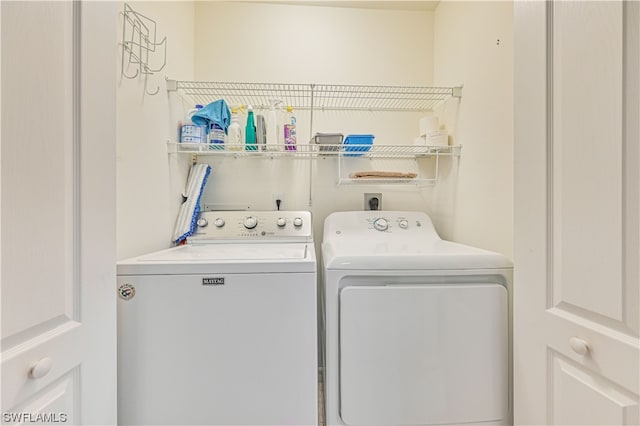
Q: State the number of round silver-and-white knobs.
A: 7